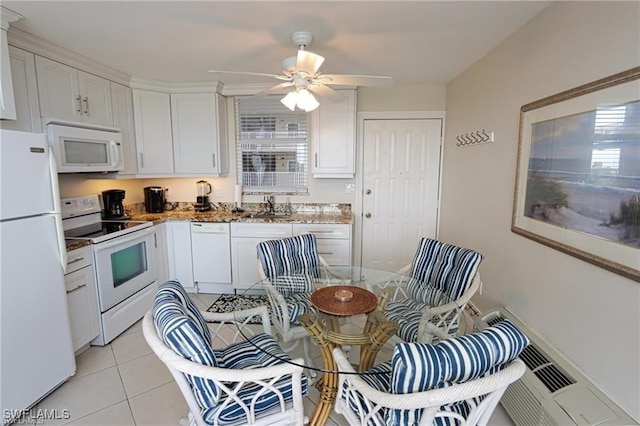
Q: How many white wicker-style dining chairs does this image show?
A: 4